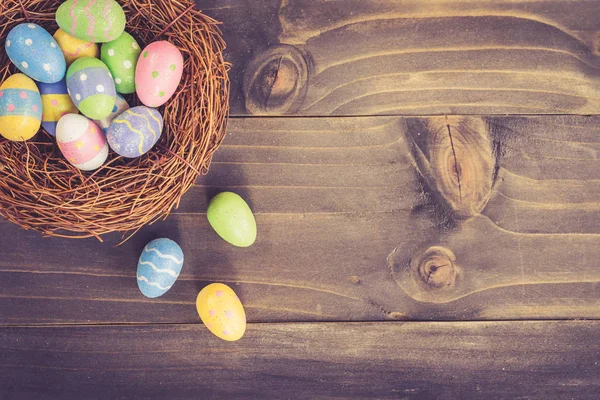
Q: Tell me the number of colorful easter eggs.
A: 14